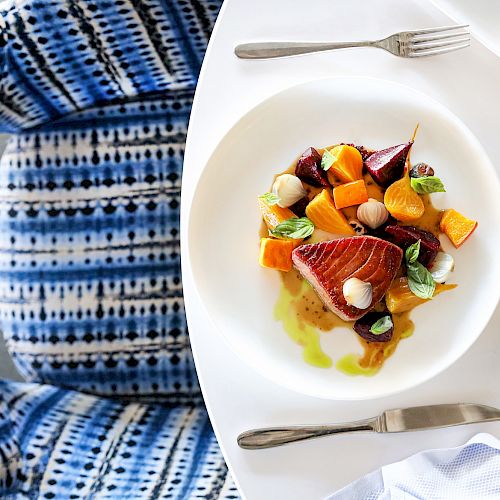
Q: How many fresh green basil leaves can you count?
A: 7